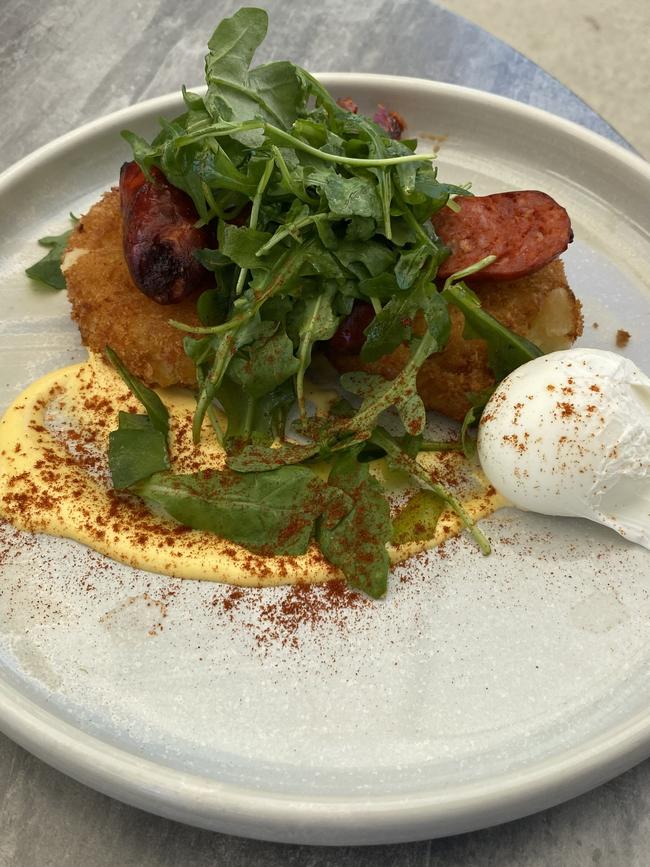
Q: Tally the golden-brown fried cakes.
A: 2